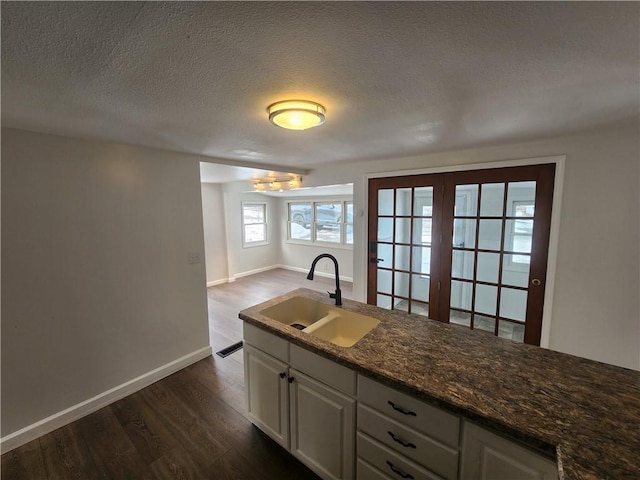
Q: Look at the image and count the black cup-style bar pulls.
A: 3